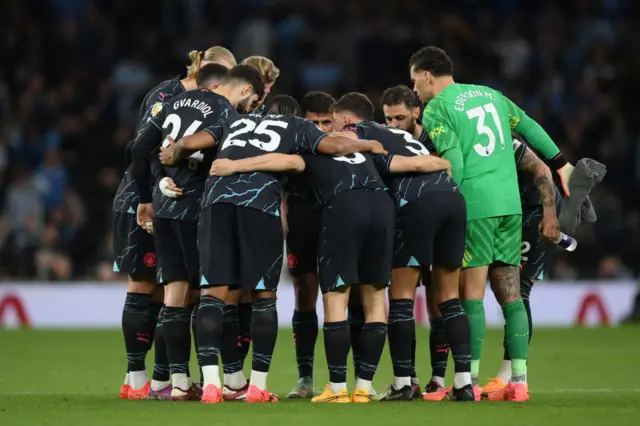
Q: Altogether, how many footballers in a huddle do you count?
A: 11